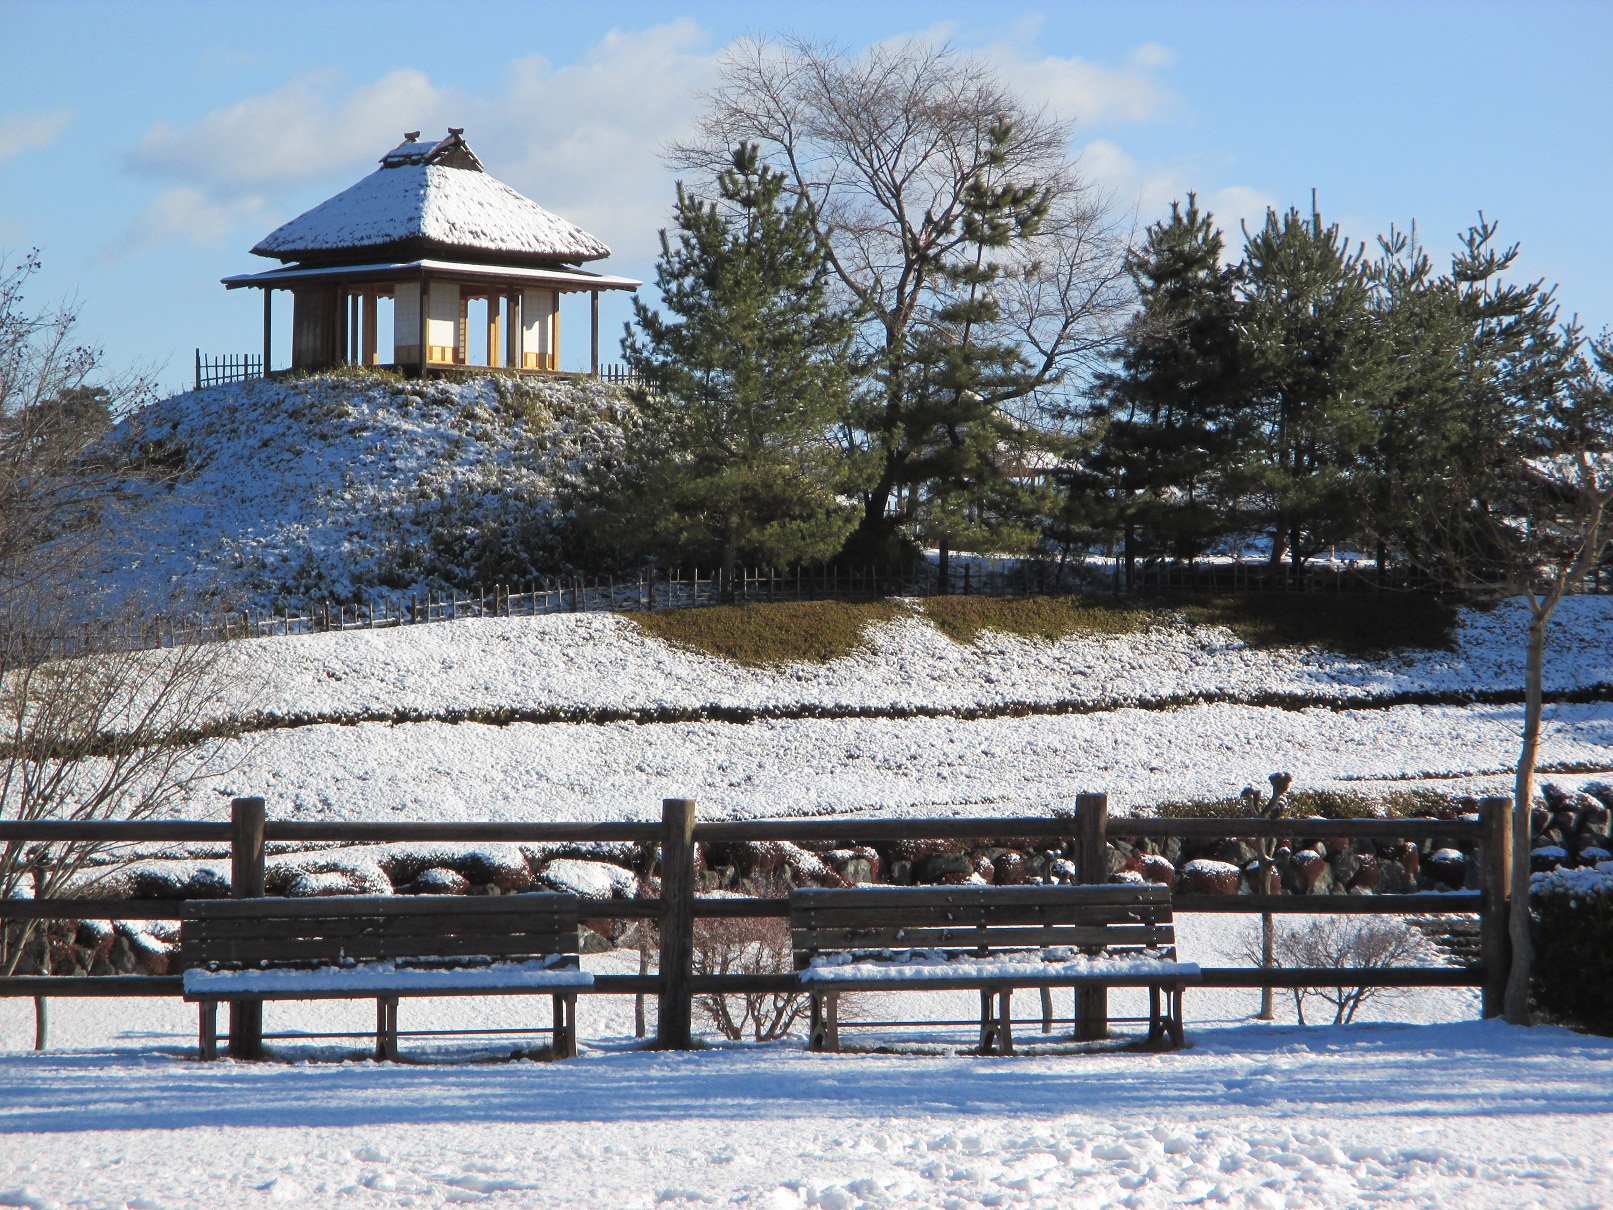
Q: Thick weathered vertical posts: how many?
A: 4